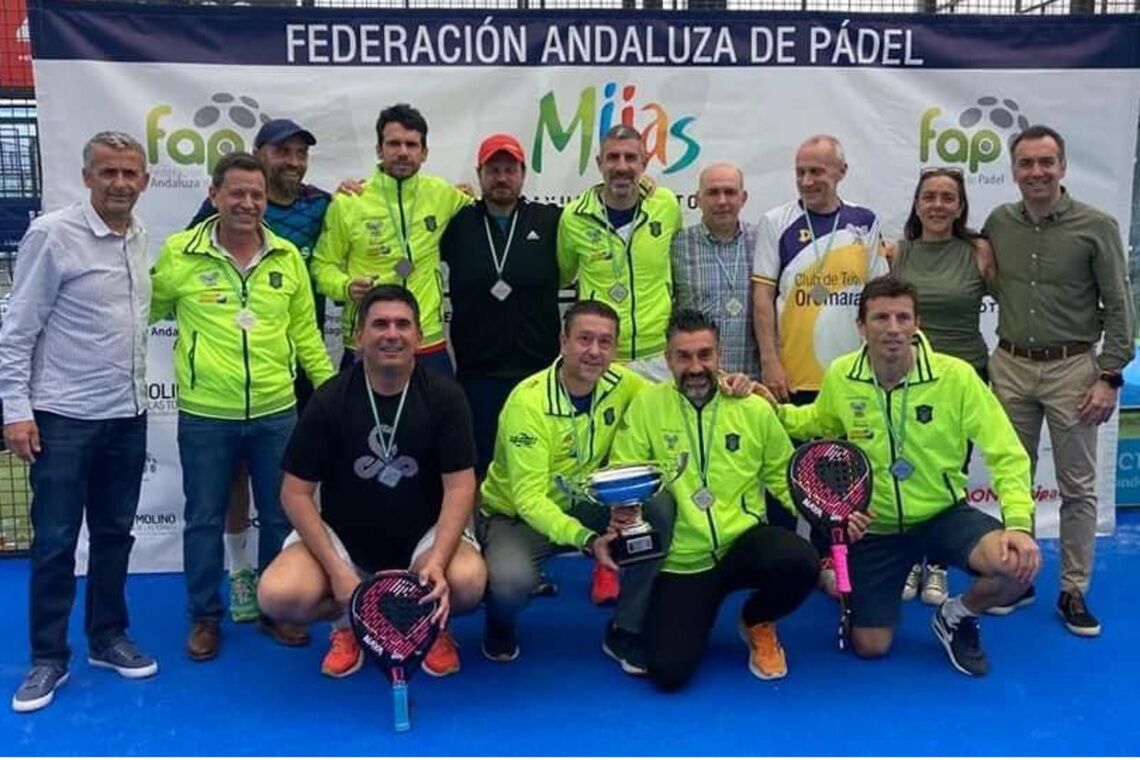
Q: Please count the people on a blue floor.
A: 14